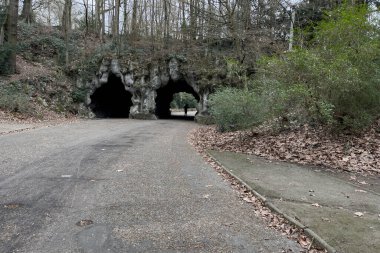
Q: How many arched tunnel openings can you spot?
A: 2